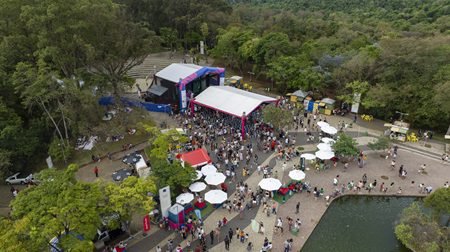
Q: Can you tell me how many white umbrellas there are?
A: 14